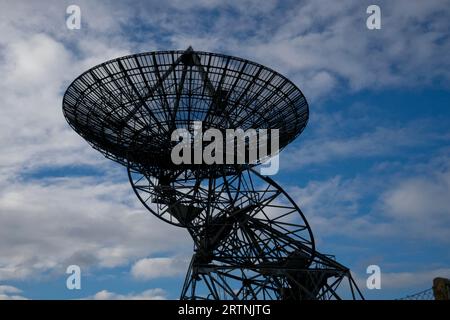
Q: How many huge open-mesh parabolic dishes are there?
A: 1